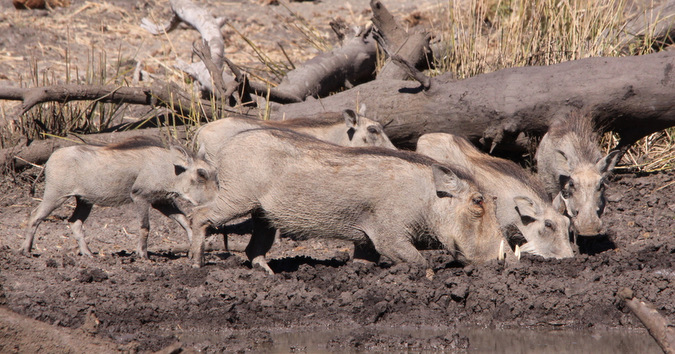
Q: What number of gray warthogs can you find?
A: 5